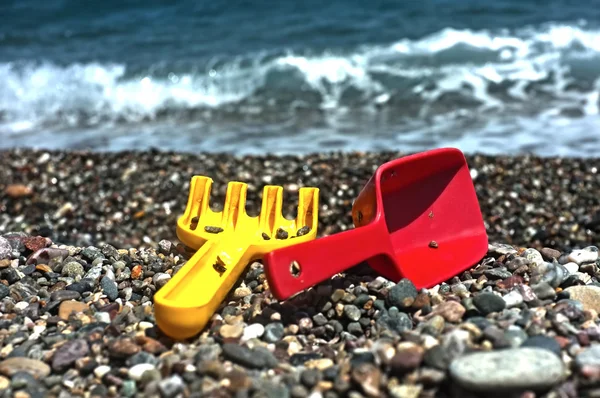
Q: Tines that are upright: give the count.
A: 4